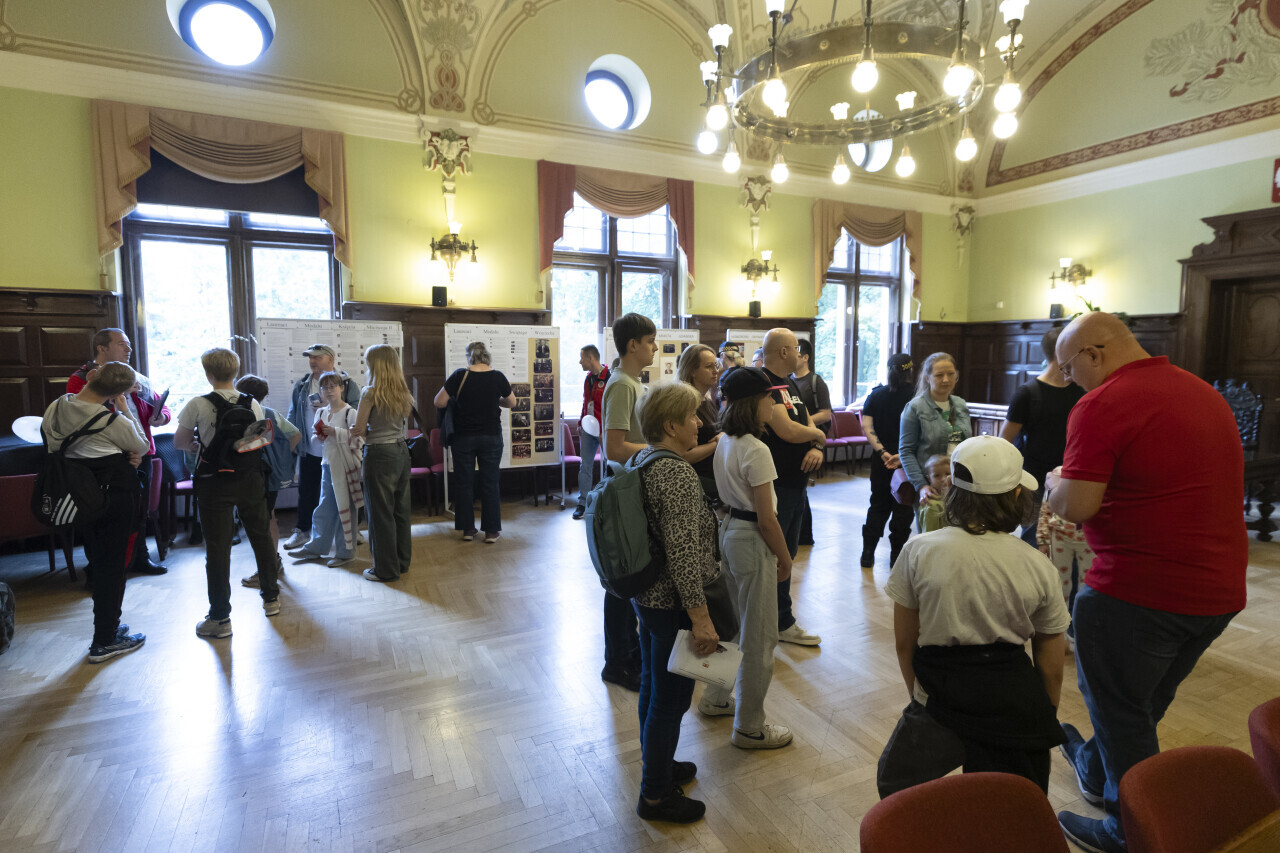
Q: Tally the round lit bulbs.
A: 12